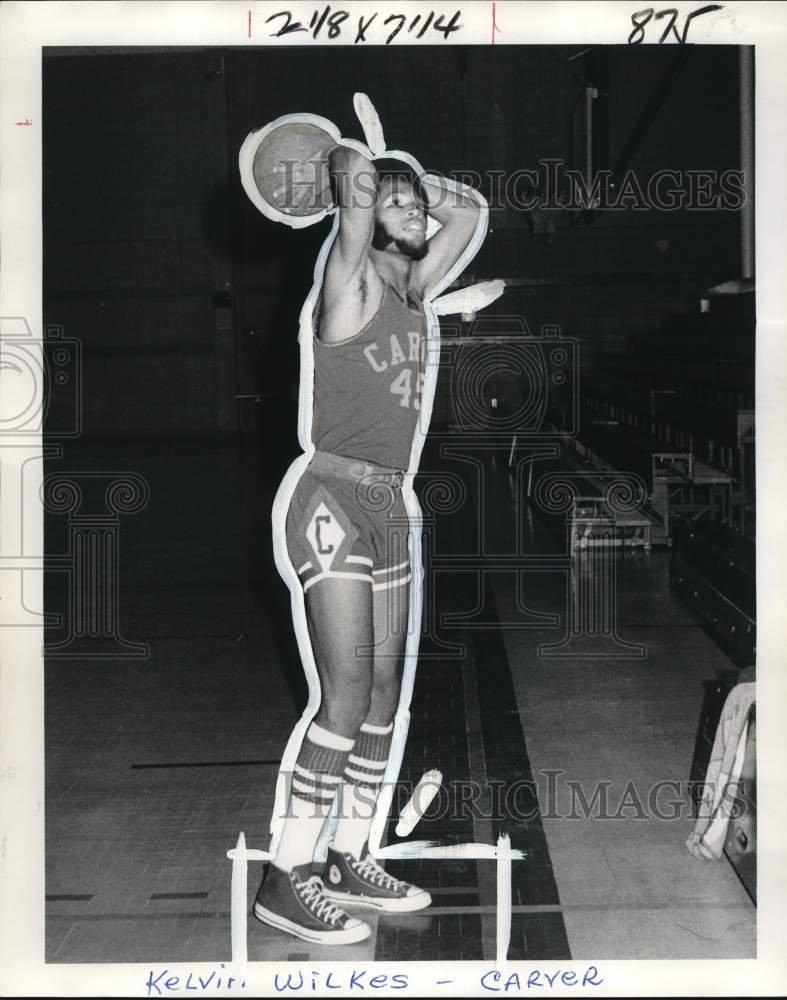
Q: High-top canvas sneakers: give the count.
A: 2